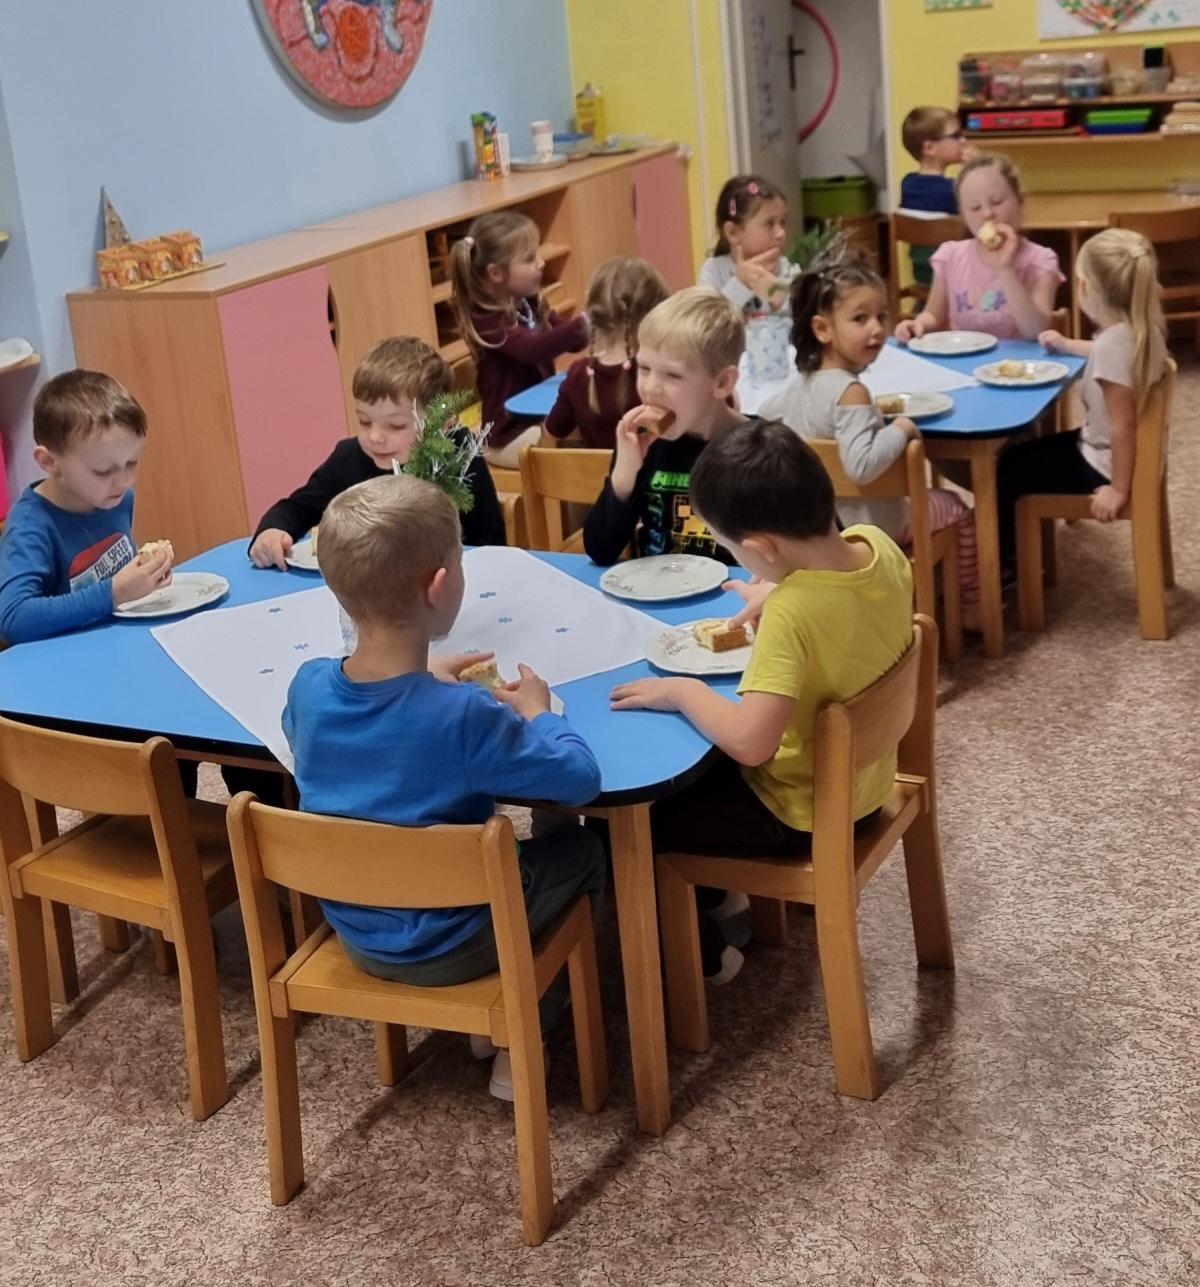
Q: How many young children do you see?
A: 12